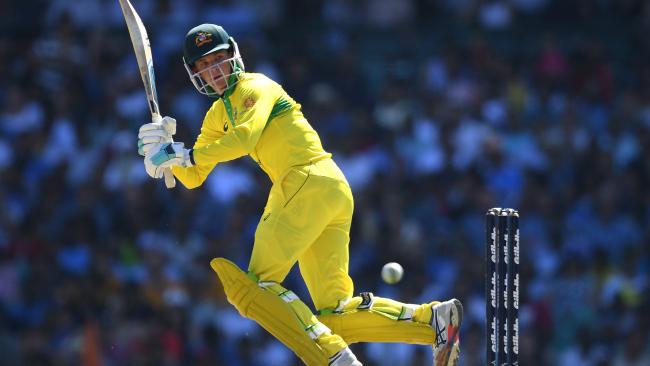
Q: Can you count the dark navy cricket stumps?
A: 3